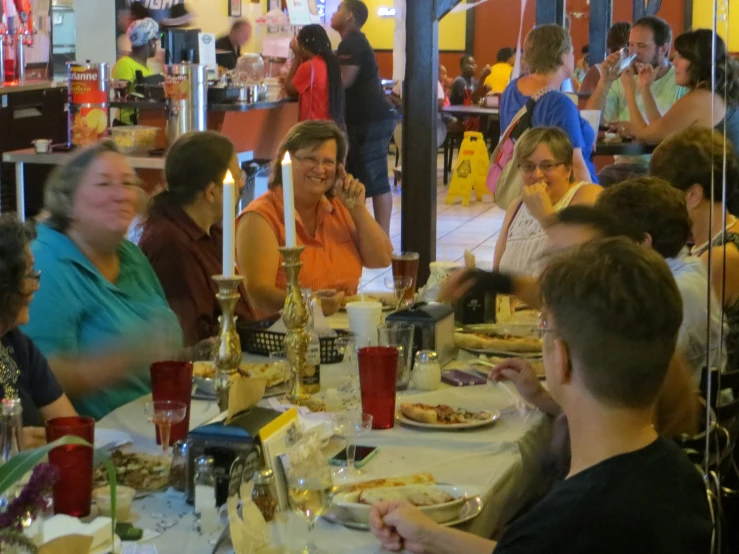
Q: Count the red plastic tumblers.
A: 3